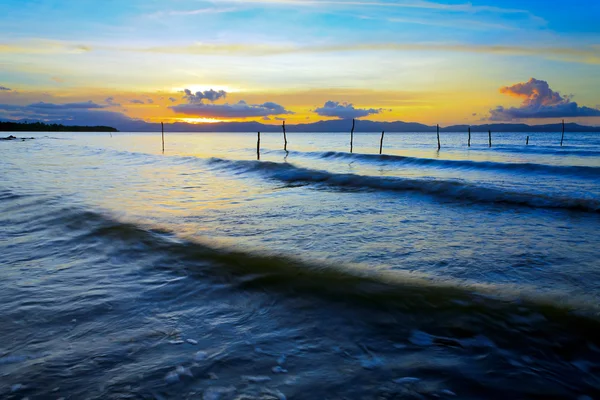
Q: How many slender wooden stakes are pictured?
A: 10